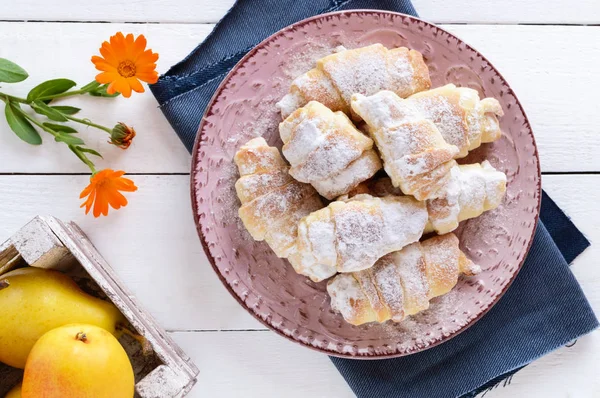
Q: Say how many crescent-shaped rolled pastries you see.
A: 8